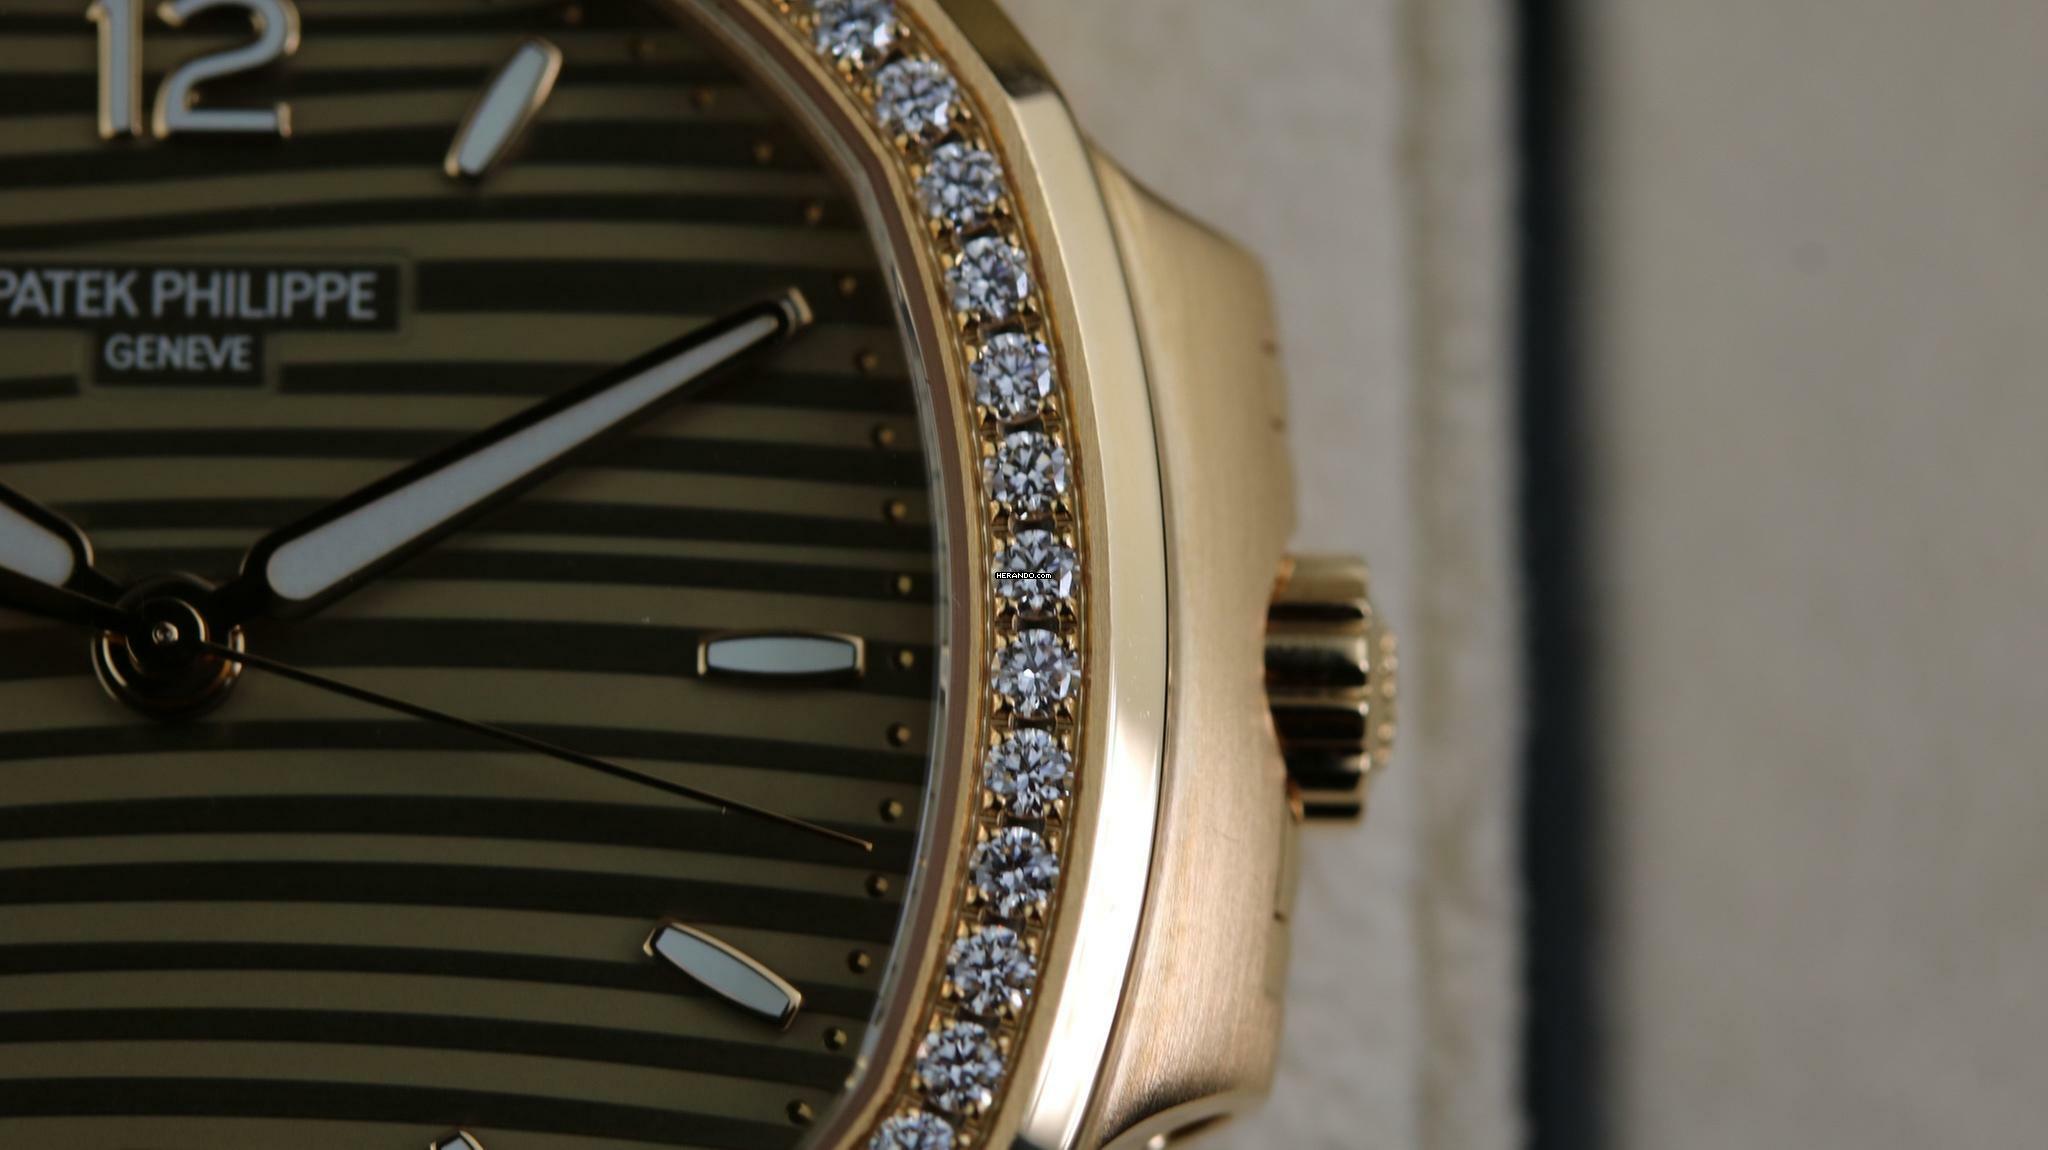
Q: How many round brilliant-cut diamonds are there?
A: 13